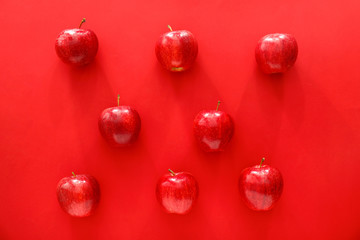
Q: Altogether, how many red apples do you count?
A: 8